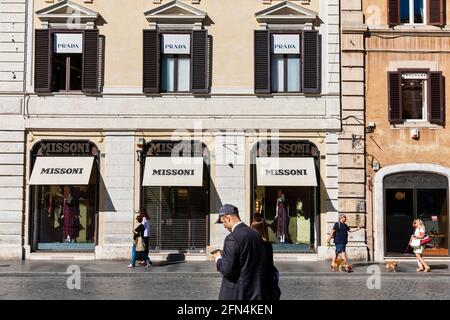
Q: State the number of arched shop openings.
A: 4